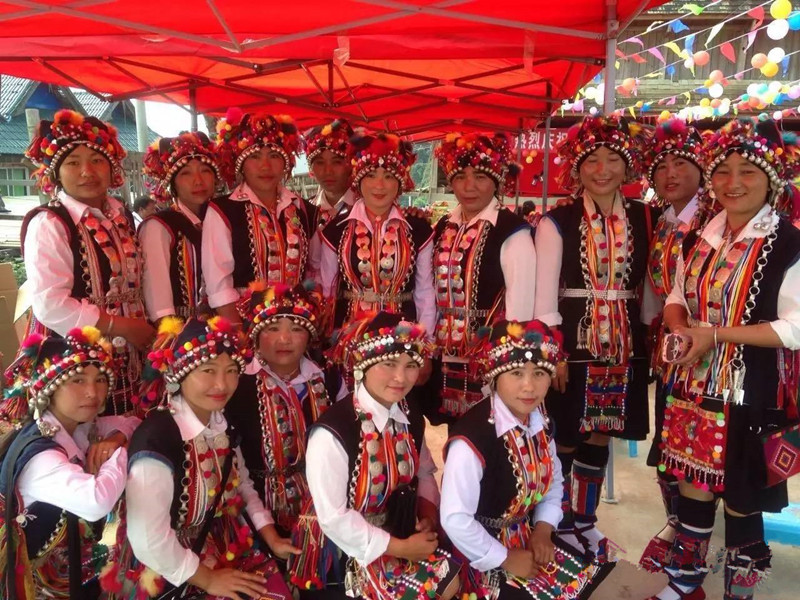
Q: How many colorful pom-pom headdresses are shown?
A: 14